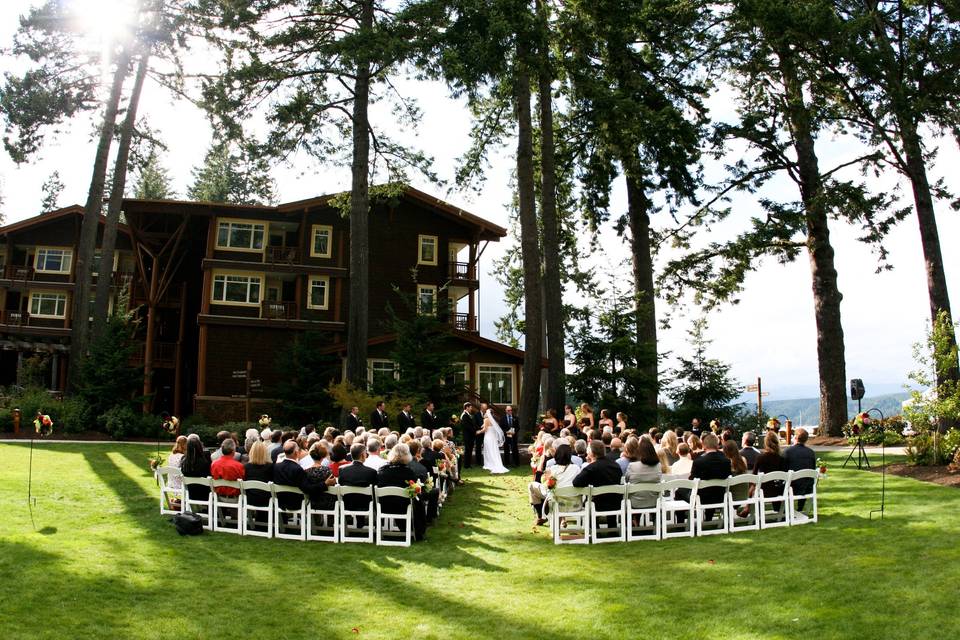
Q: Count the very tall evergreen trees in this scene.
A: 8